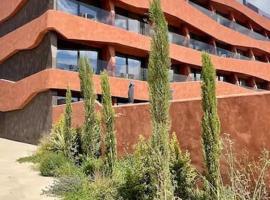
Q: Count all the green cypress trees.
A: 5